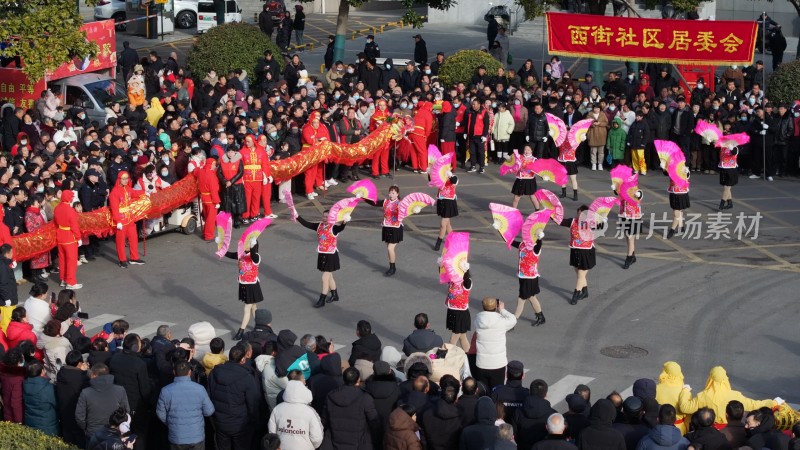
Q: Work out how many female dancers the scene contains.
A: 12